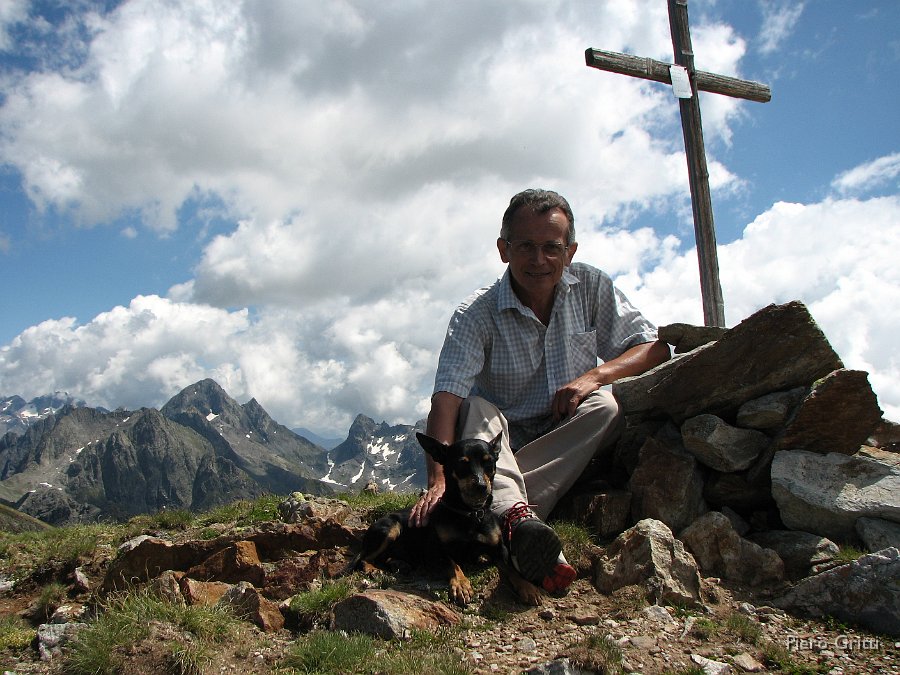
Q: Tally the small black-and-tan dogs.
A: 1